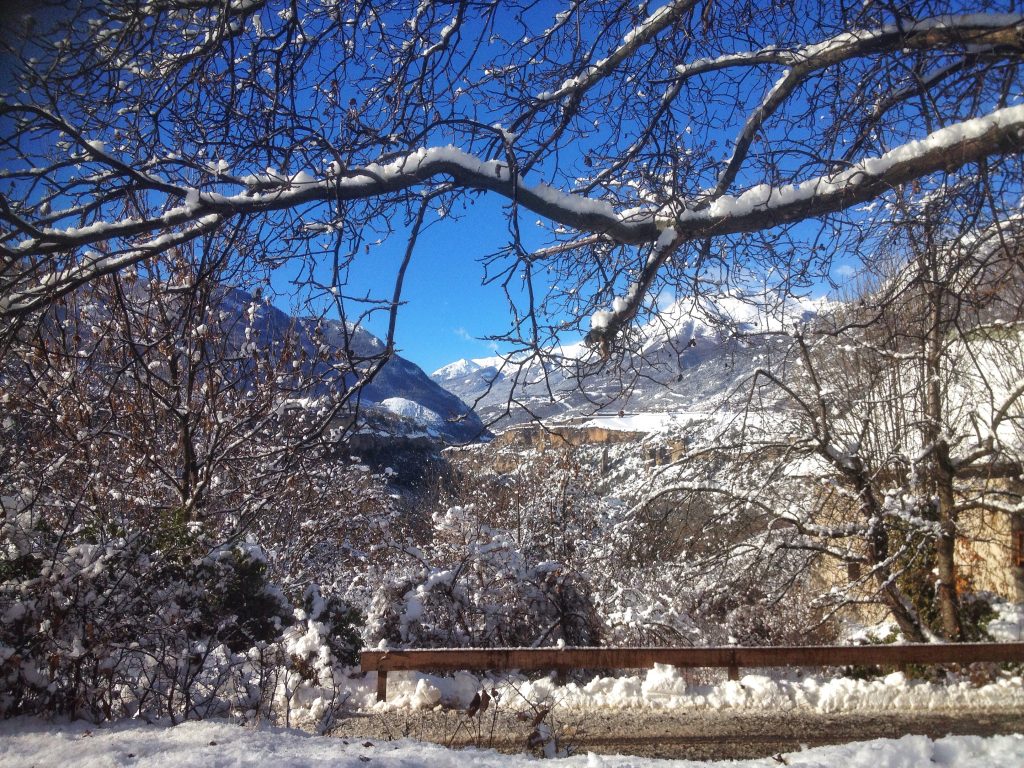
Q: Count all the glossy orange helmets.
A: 0